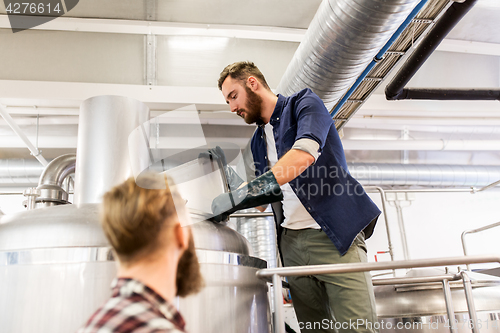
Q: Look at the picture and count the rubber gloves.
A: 2